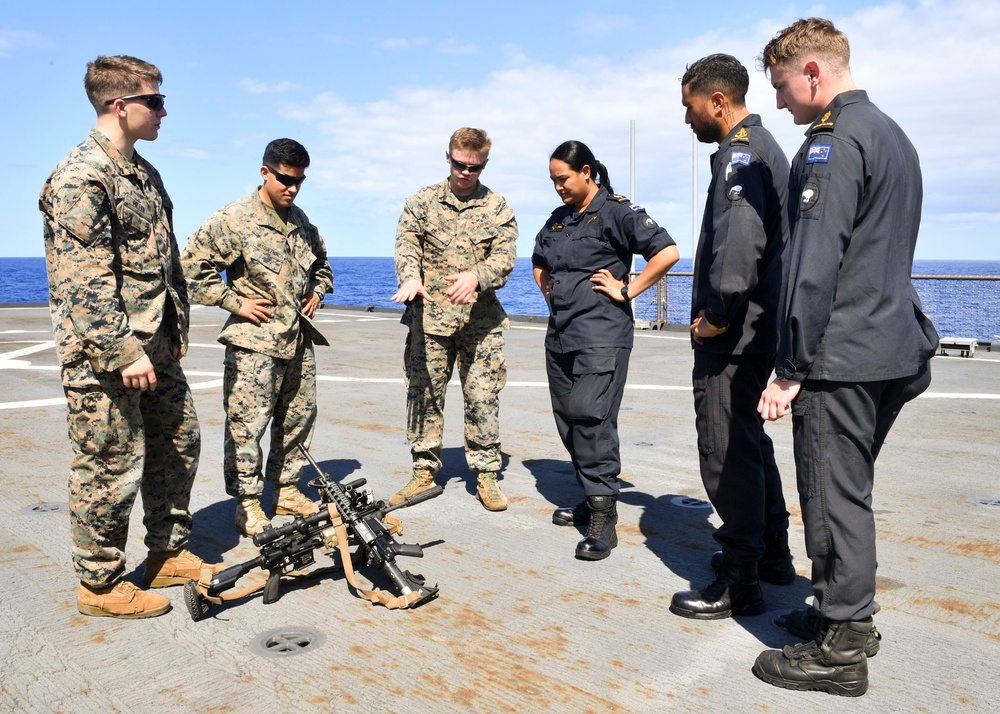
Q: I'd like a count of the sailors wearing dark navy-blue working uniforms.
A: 3